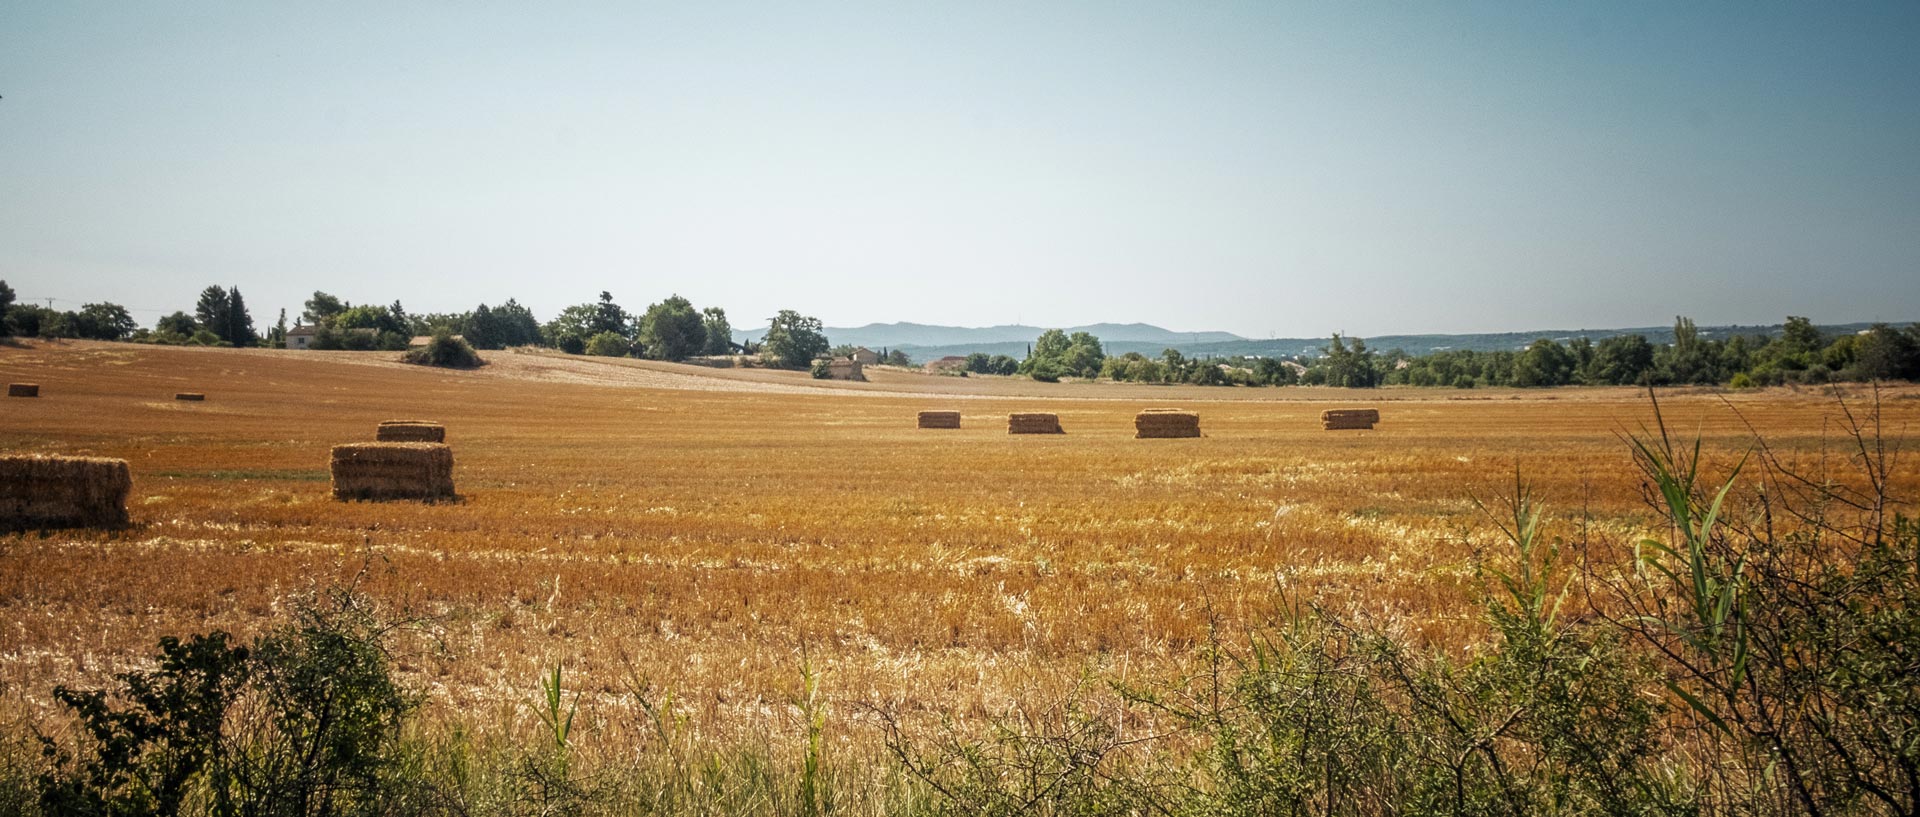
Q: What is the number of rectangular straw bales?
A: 9